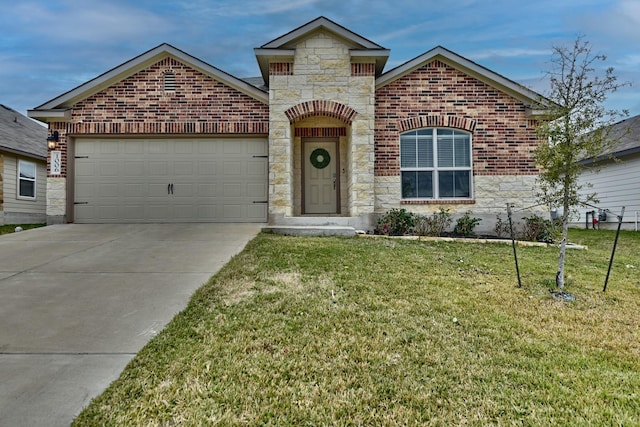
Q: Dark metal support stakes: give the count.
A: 2